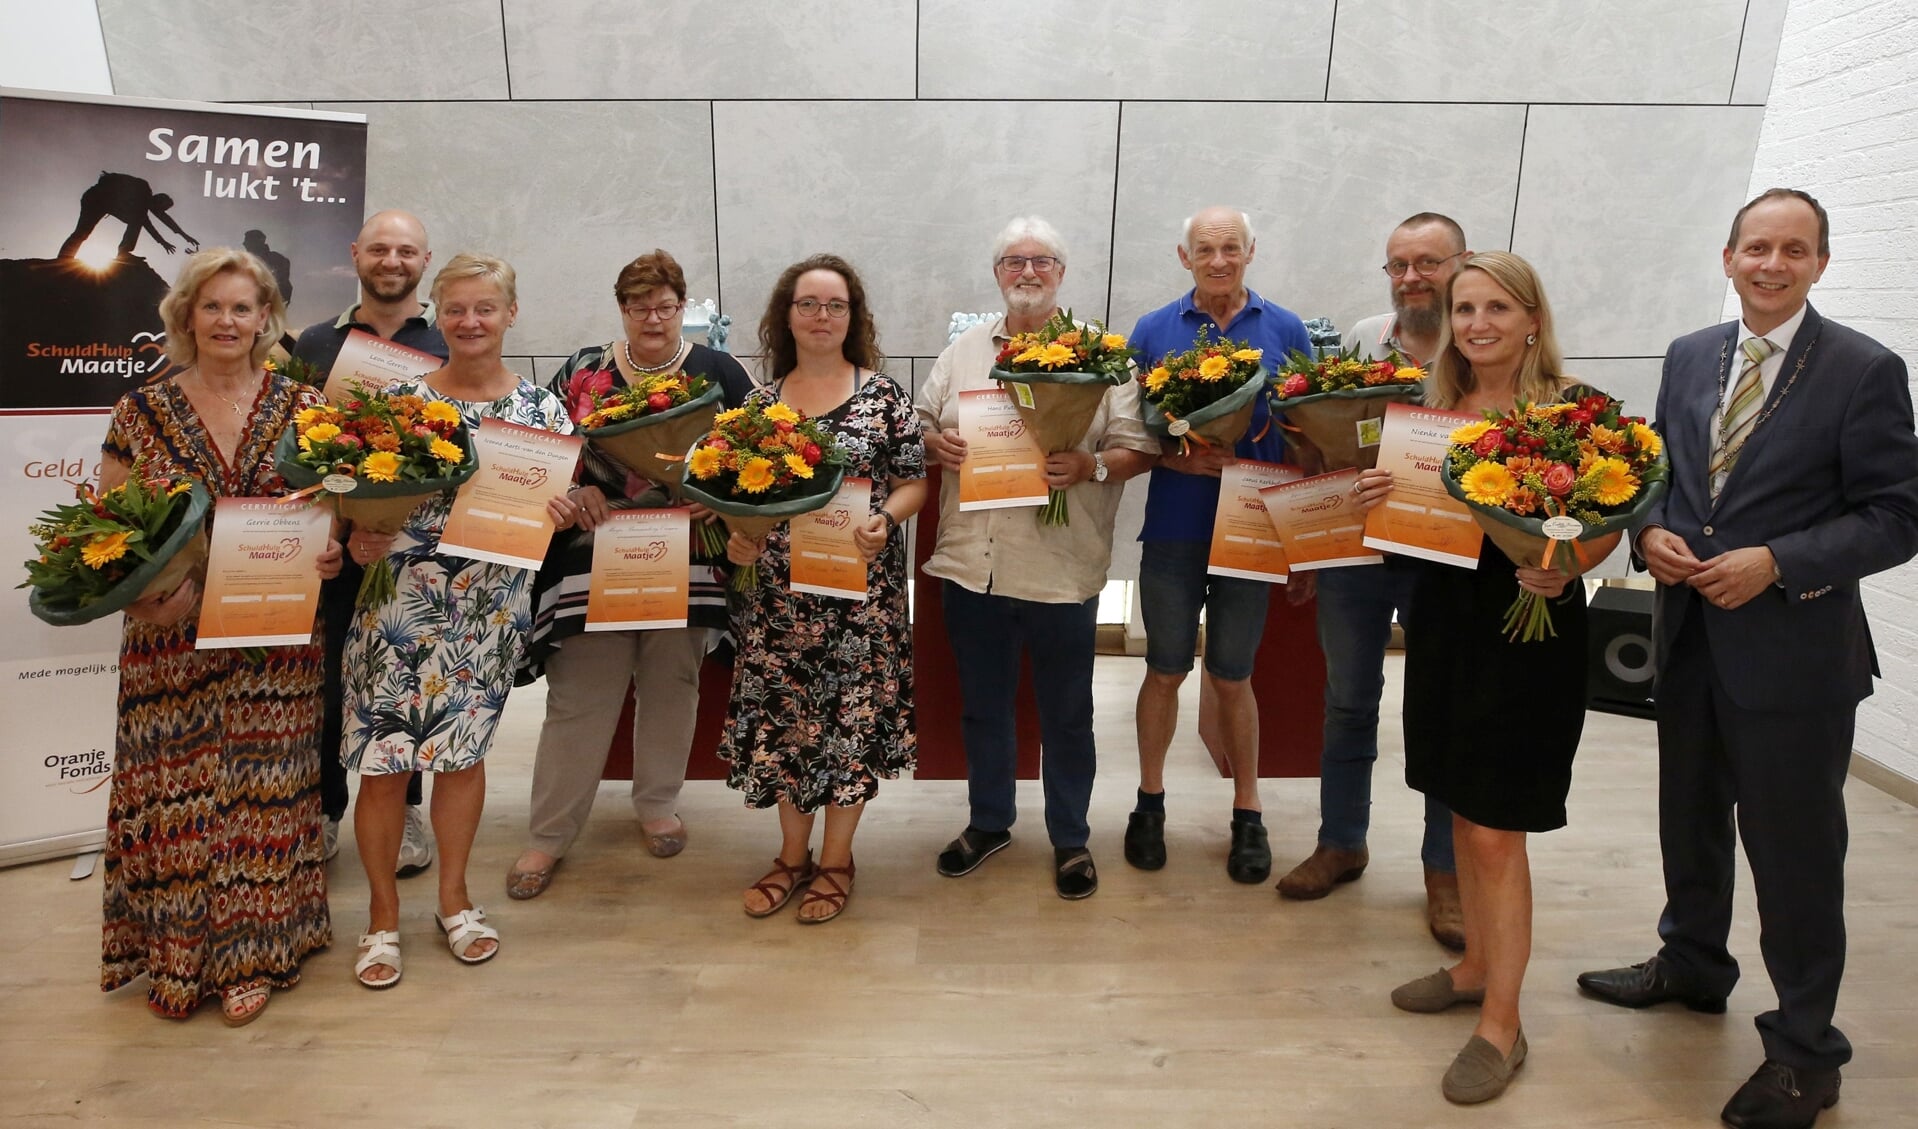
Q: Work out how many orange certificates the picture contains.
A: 9